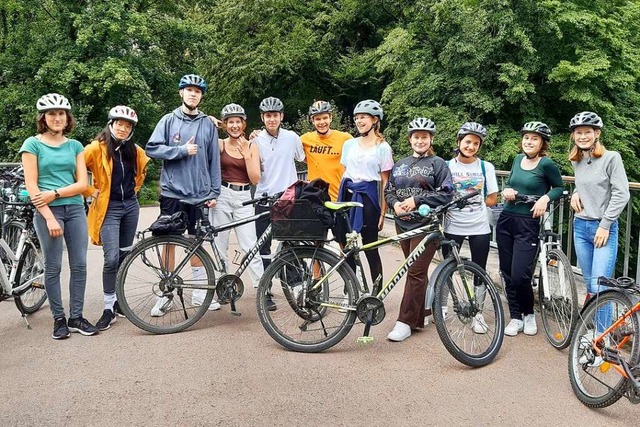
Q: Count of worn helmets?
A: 11